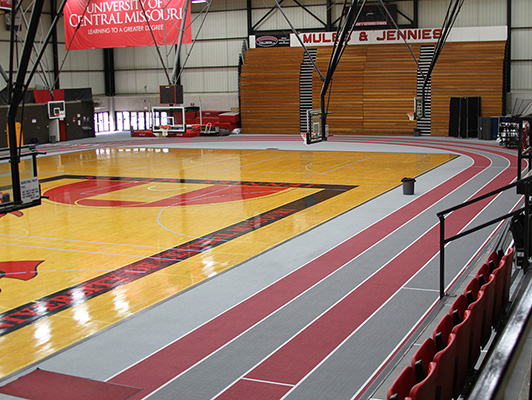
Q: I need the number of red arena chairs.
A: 8